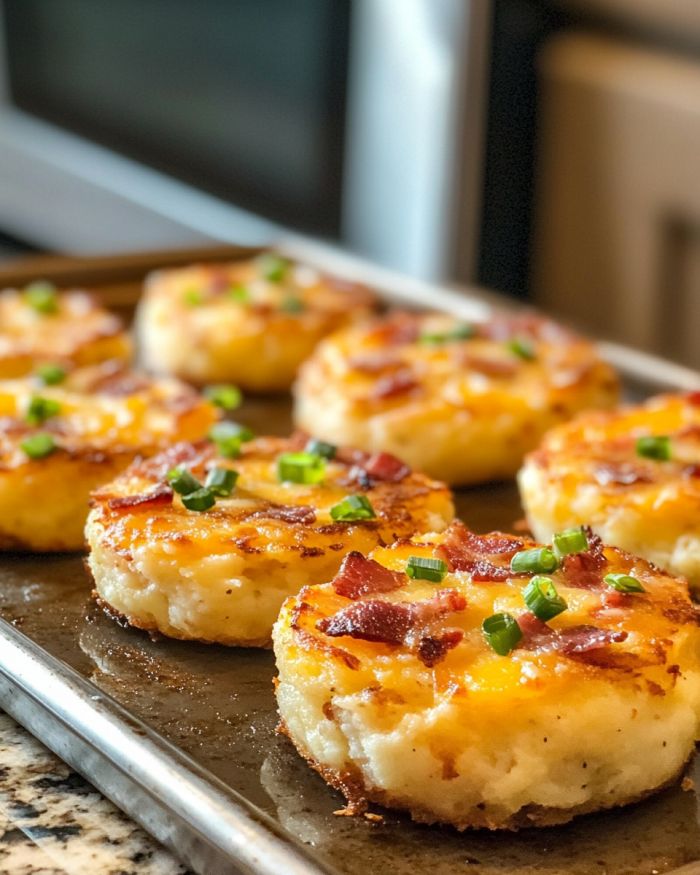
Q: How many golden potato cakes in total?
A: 7